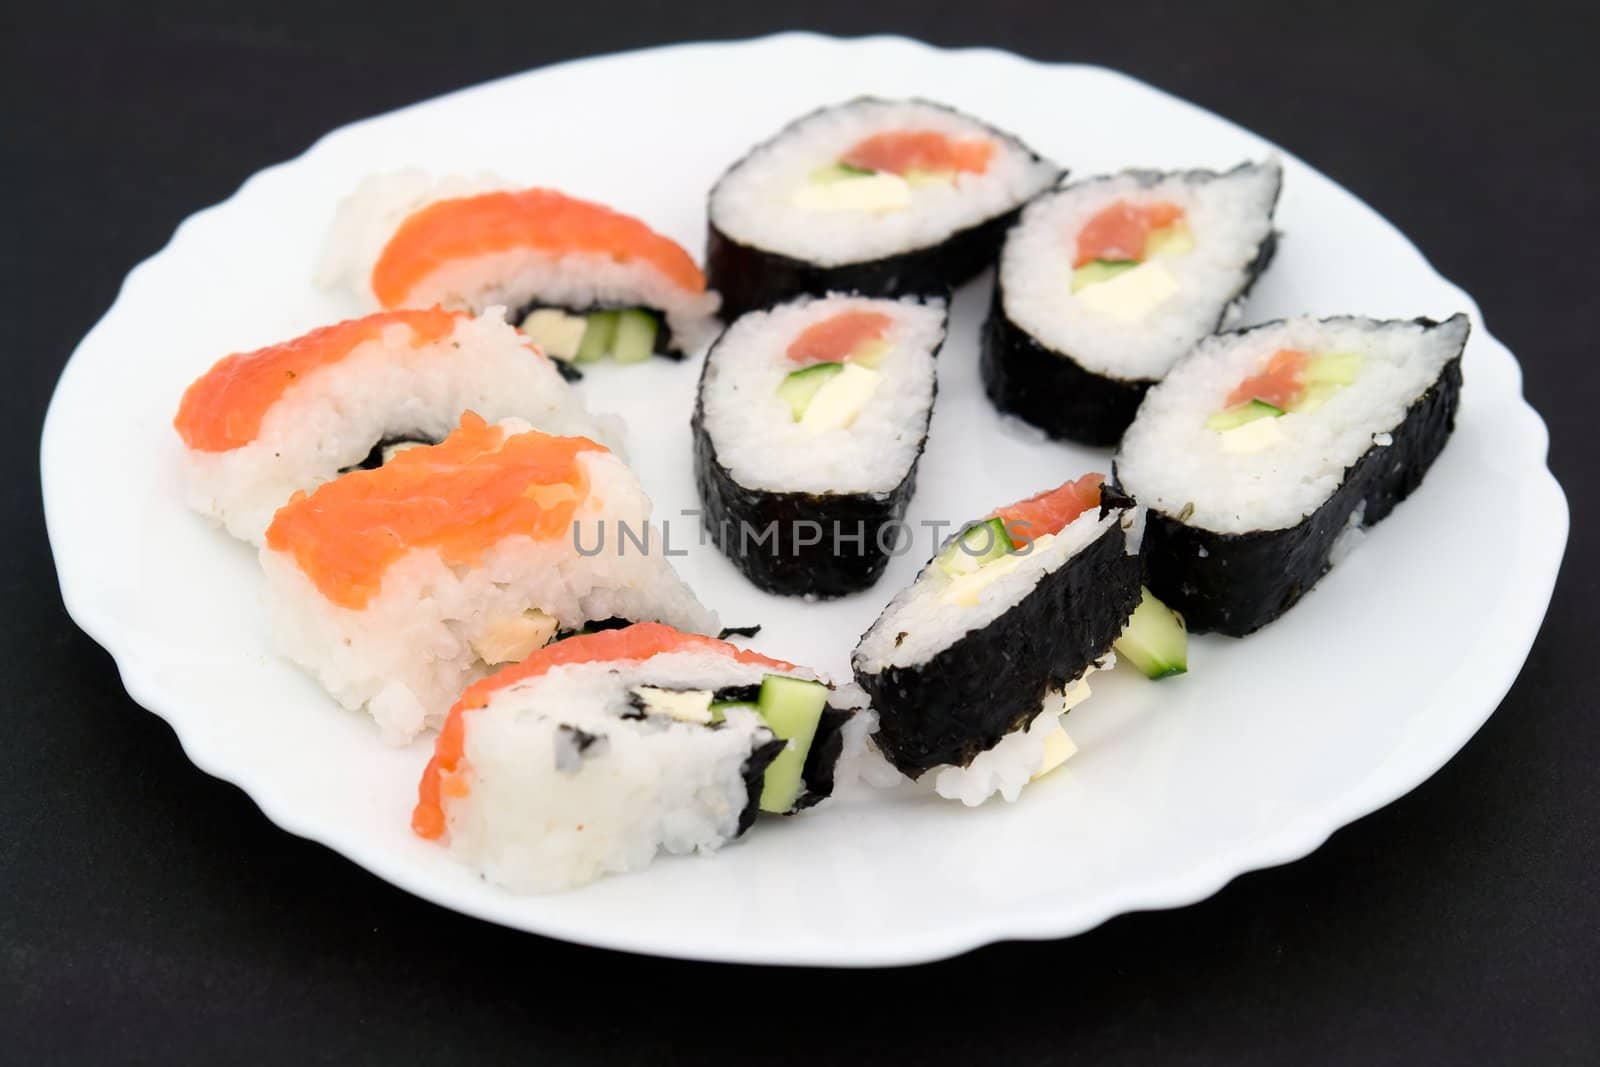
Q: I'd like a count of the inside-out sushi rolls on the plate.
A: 4